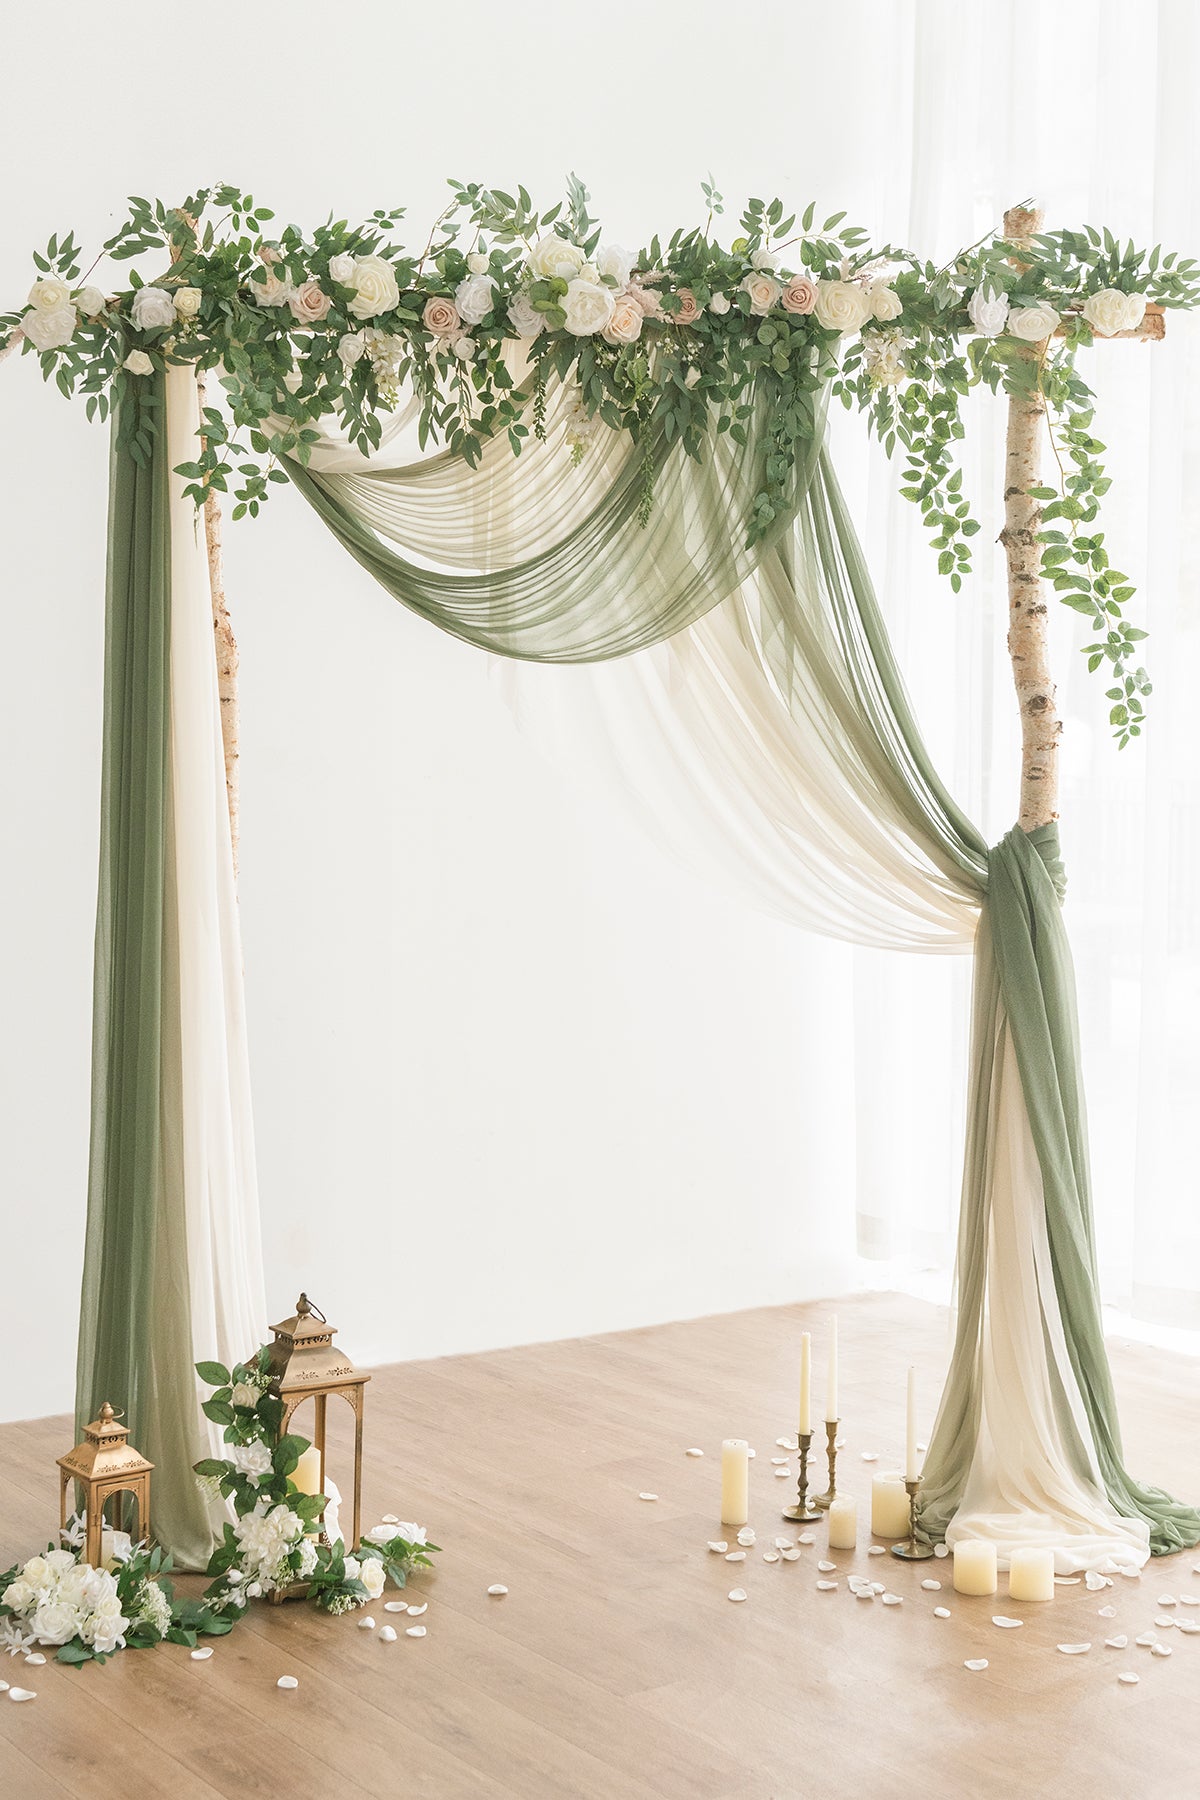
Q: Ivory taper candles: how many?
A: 3